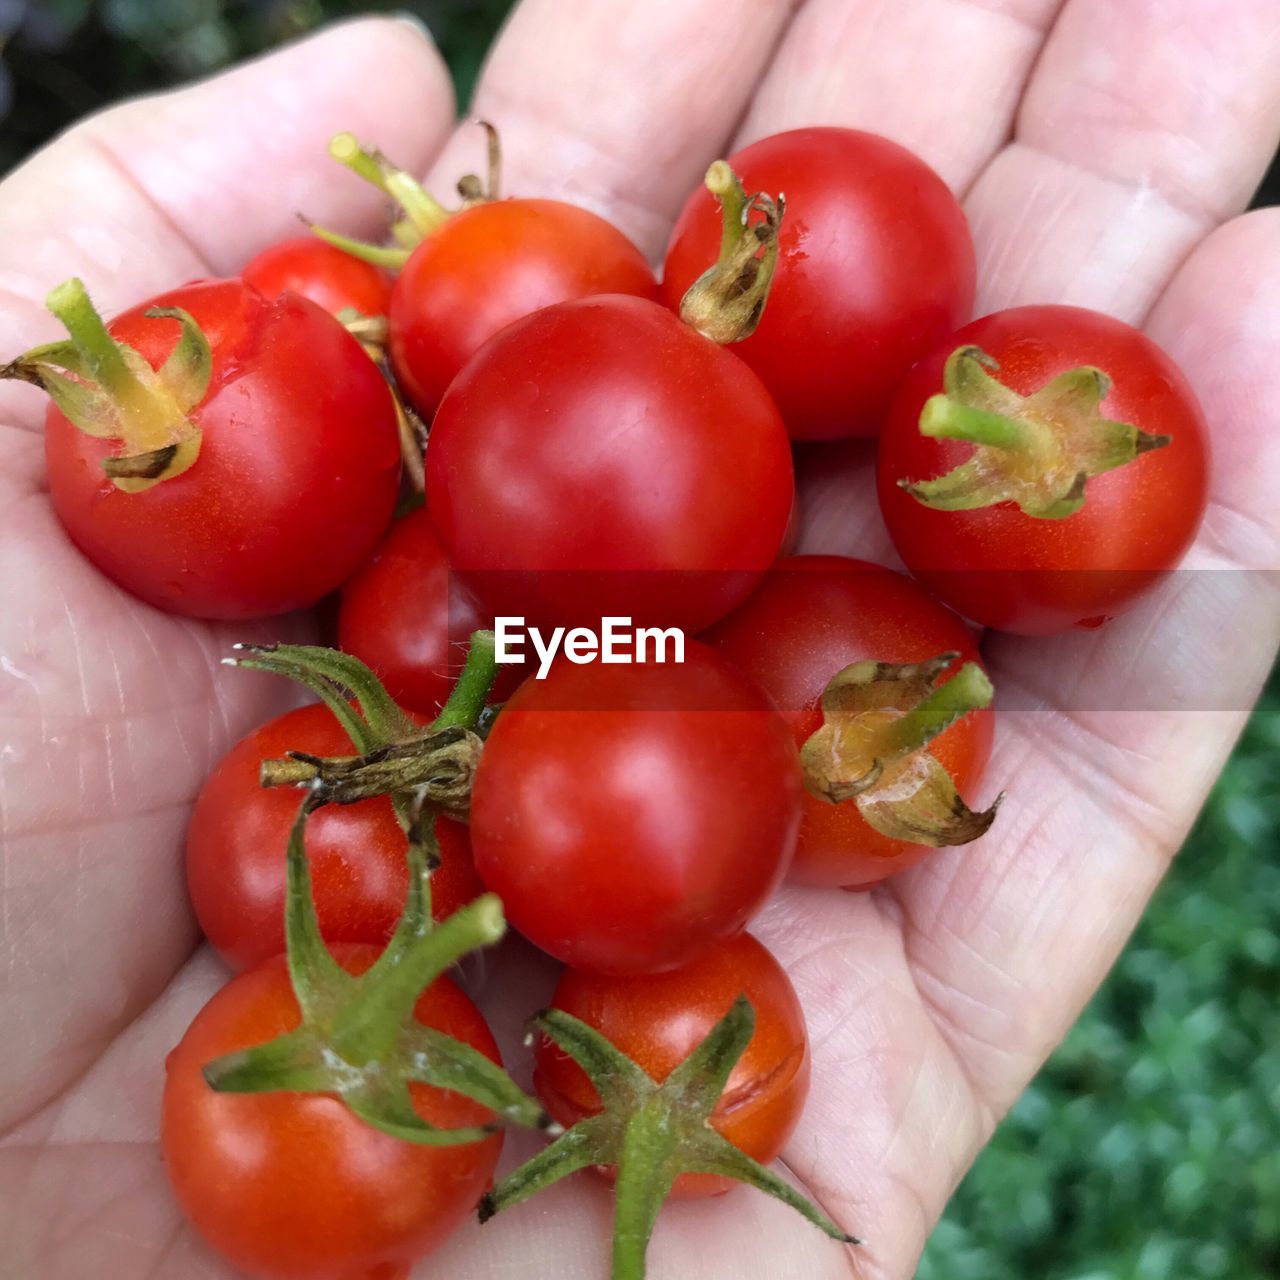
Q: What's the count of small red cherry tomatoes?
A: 12